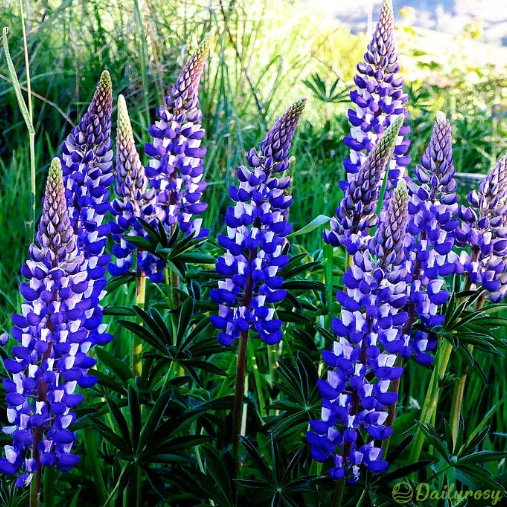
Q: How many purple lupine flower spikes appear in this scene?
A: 10